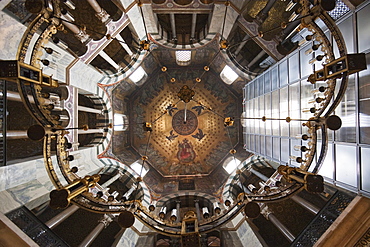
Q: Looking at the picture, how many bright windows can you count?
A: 6